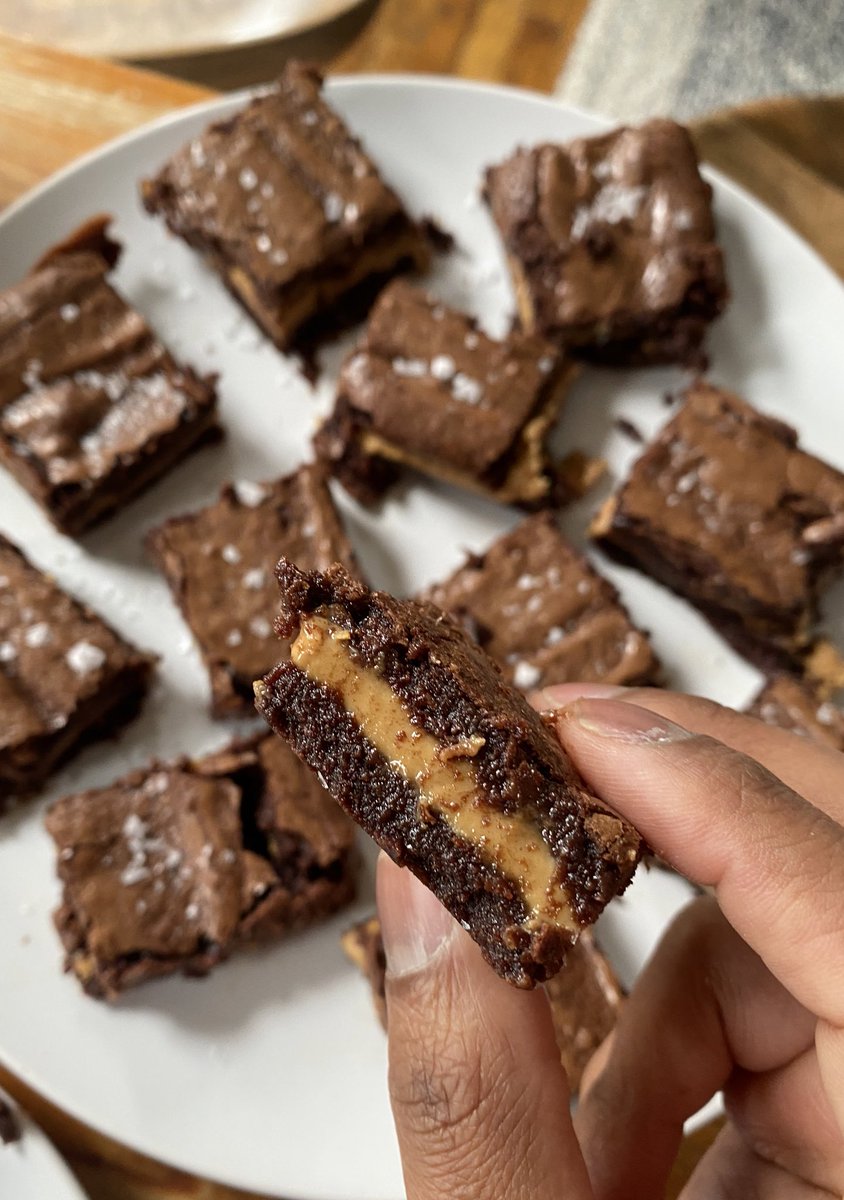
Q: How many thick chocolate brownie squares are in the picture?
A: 12